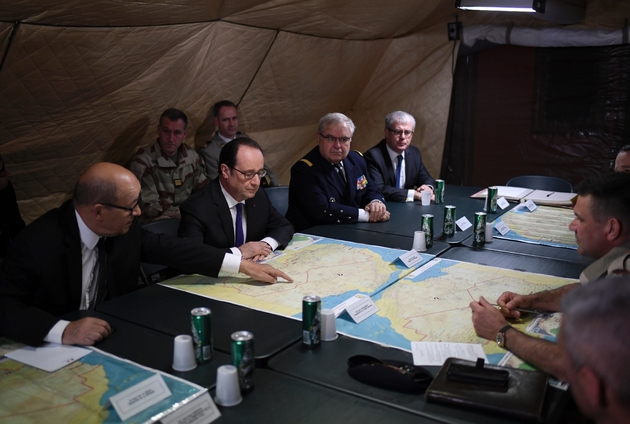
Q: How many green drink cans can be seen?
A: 8